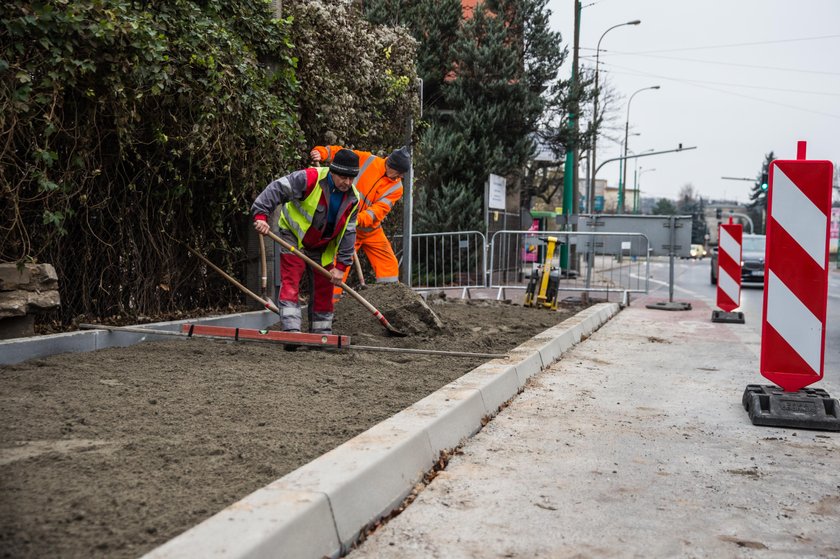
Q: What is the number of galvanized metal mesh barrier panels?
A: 2